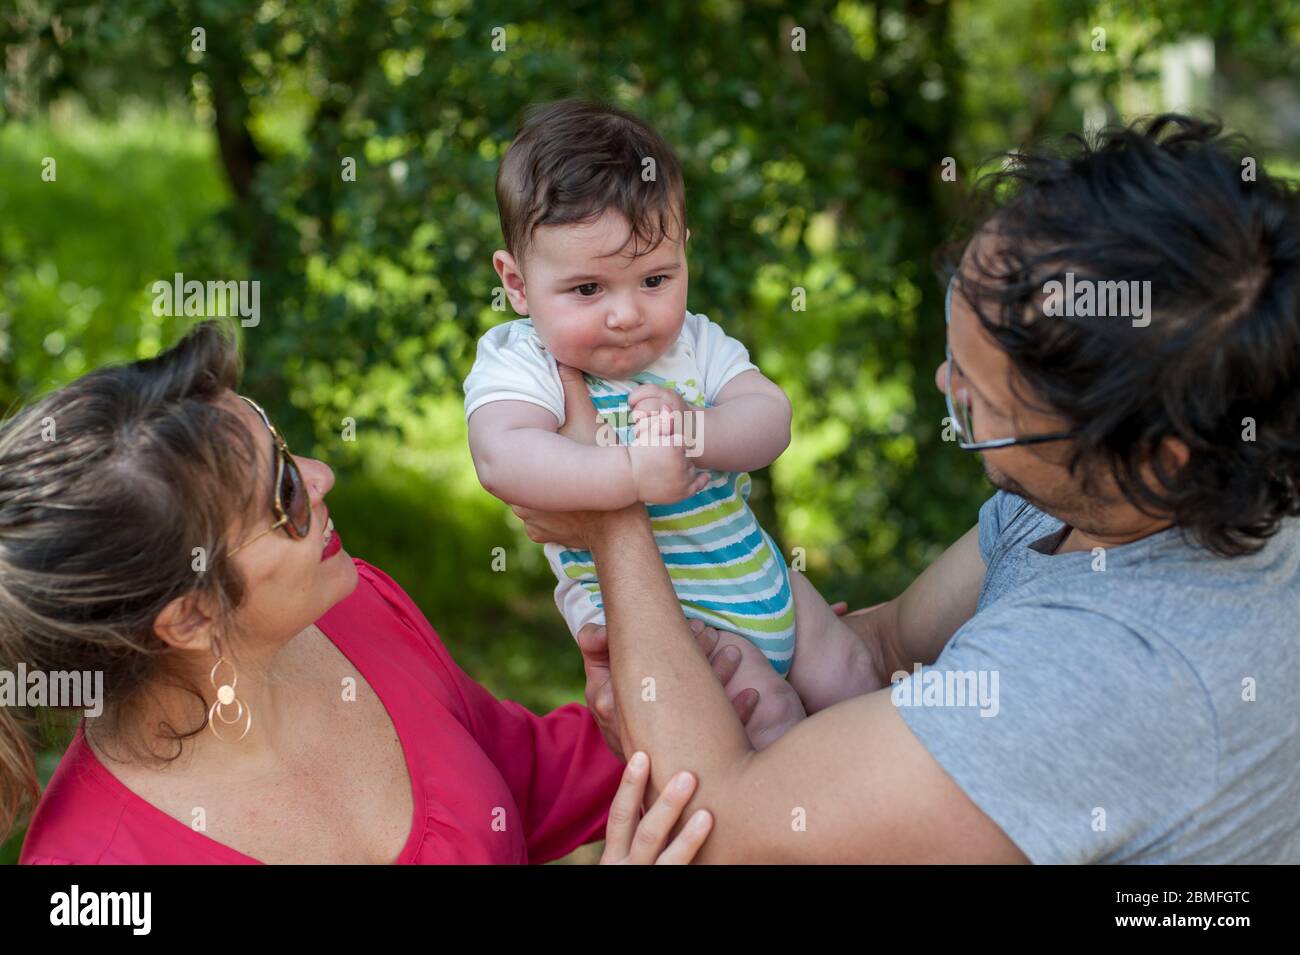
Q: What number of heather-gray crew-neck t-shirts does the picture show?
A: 1